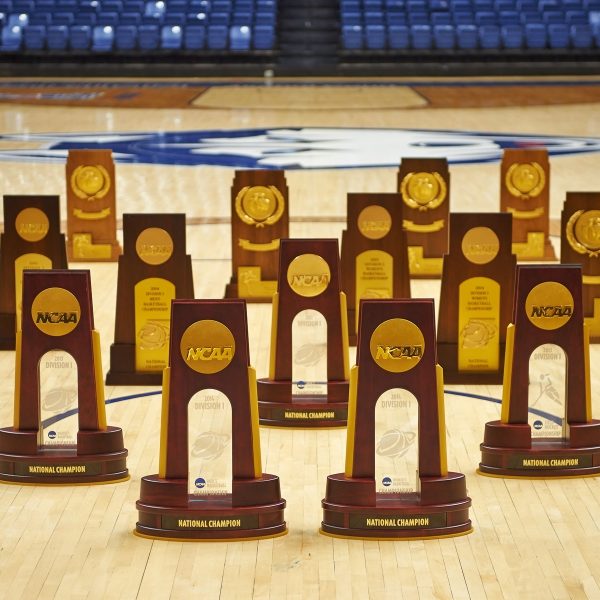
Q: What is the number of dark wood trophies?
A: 12